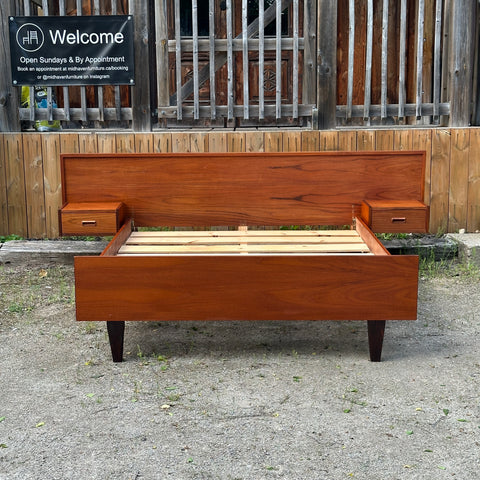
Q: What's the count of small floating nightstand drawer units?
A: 2